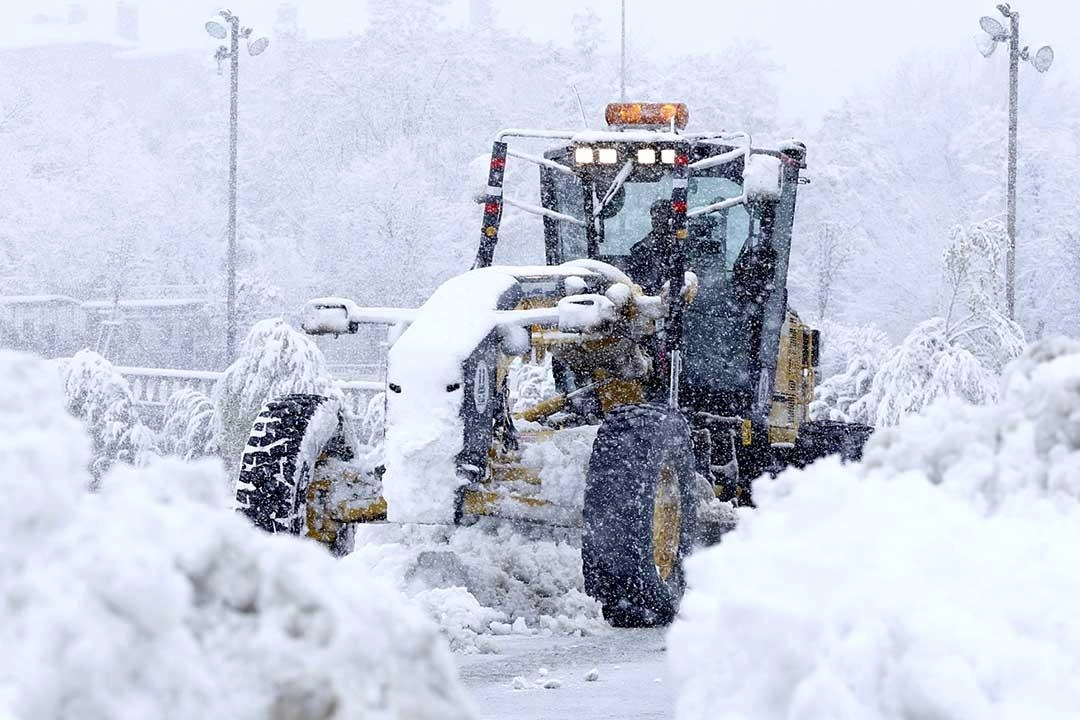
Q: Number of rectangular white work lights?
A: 4